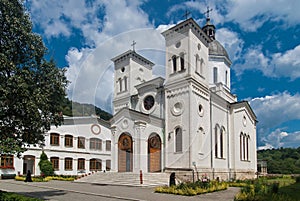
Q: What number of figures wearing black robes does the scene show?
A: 2